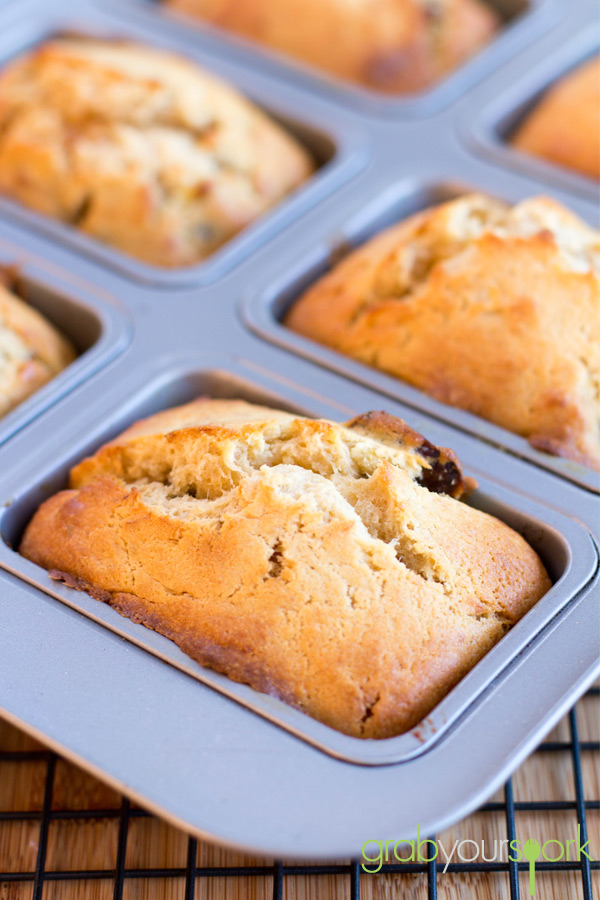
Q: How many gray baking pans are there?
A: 1